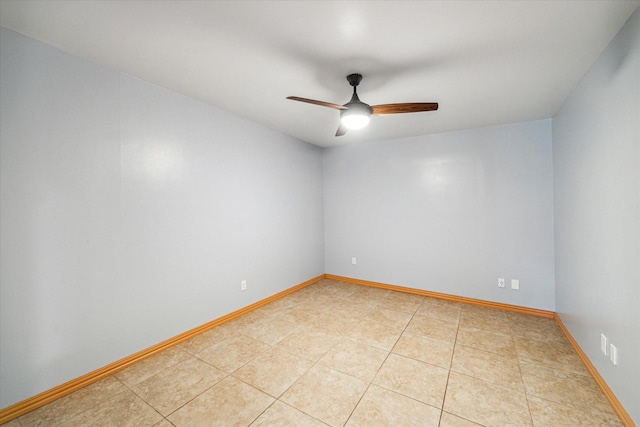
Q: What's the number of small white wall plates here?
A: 6